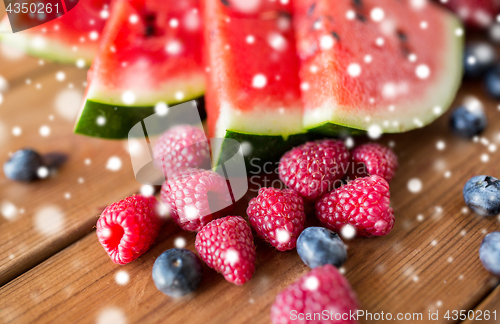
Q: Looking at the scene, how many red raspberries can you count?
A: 9